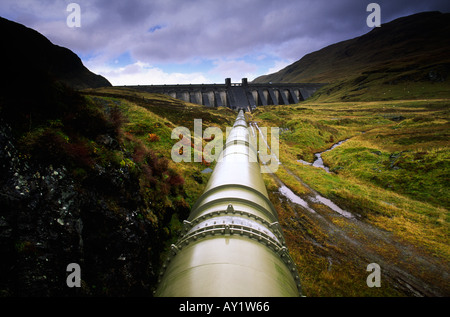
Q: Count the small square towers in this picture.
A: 2